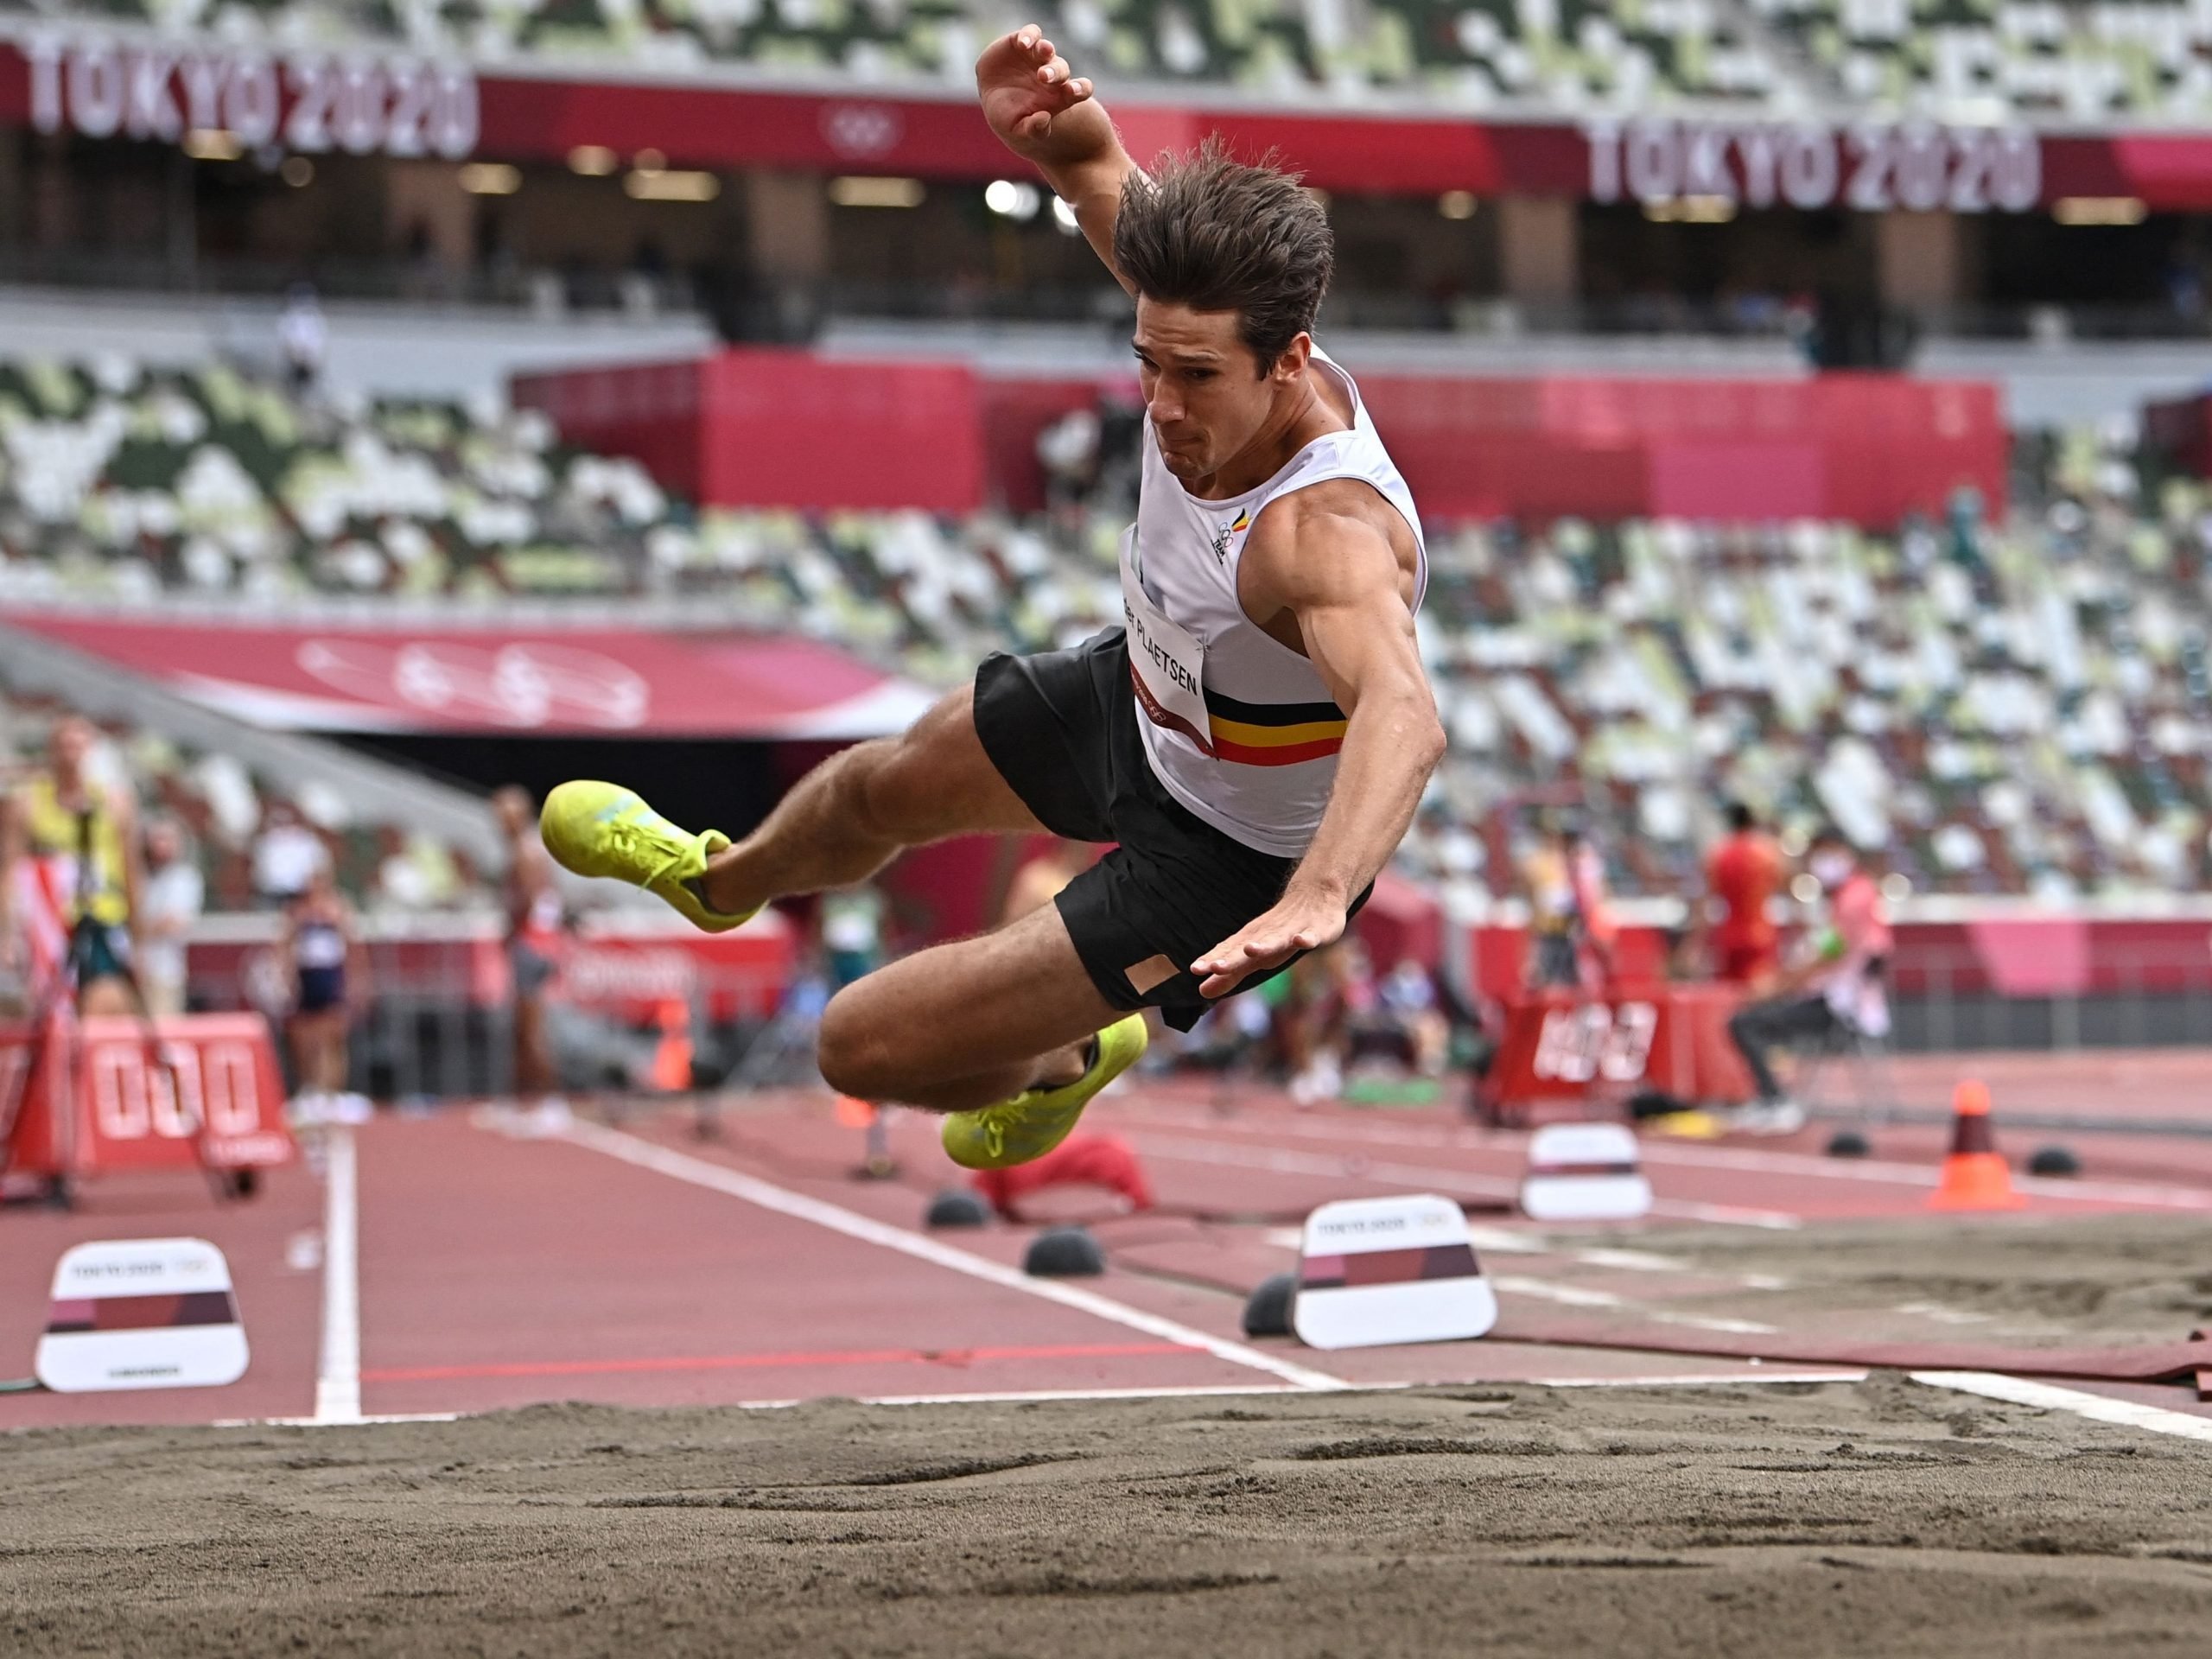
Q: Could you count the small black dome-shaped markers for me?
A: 5